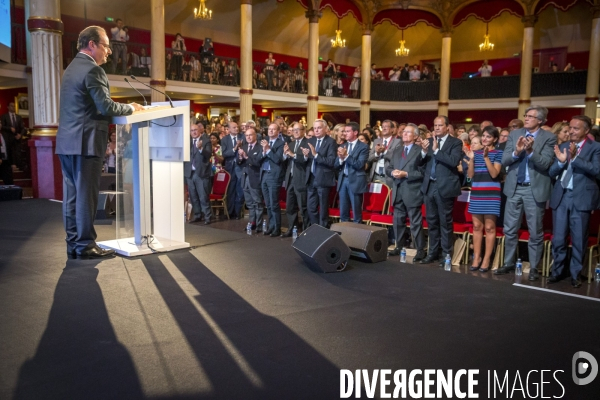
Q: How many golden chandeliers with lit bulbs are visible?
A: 4